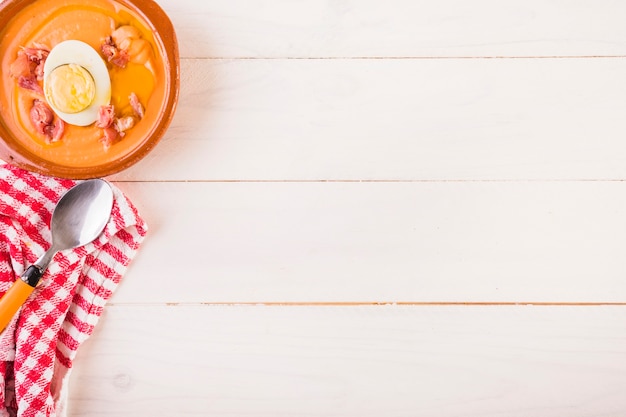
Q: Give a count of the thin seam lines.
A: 3